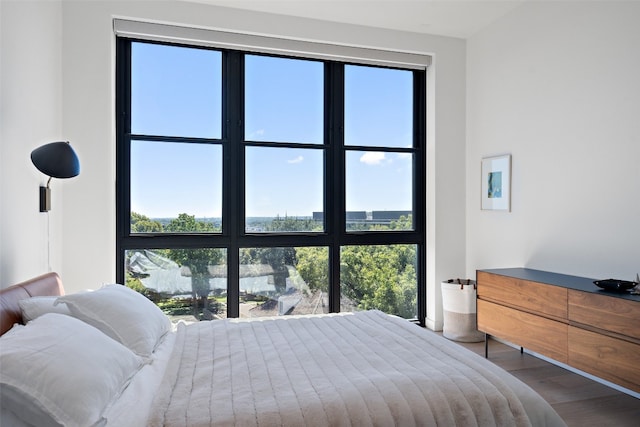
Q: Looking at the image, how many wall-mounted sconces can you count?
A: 1